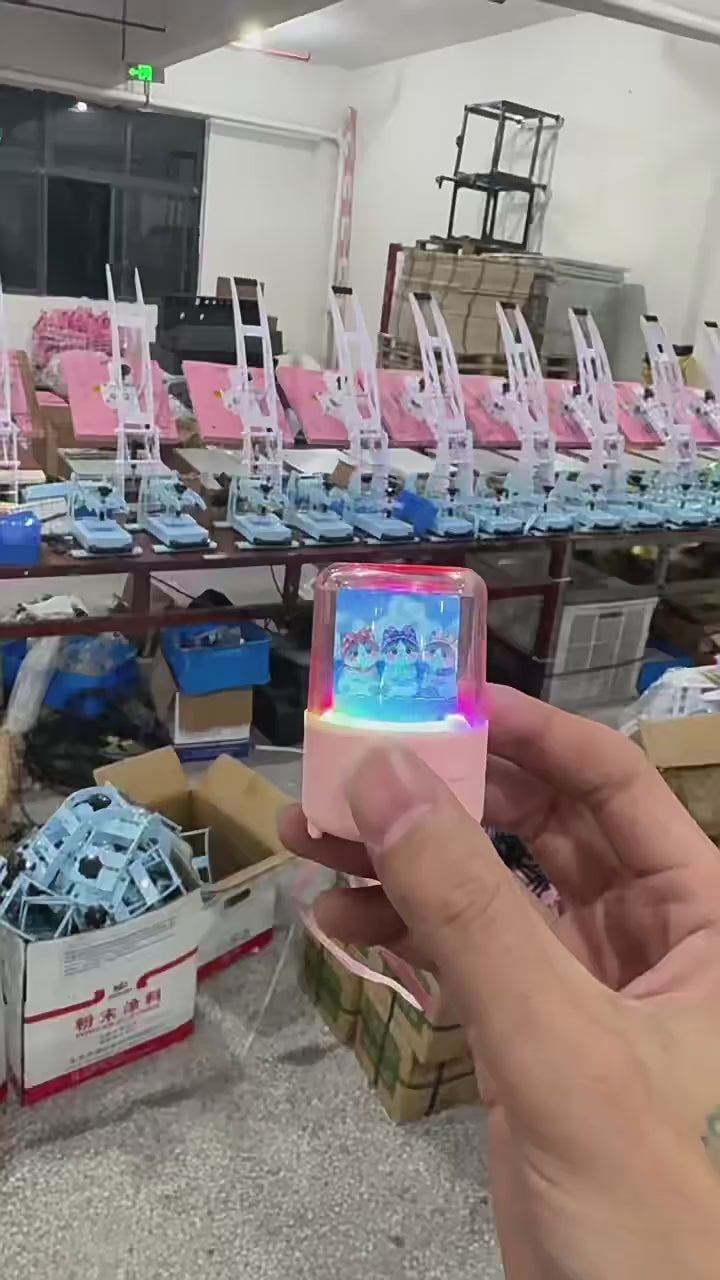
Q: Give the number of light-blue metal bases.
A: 12